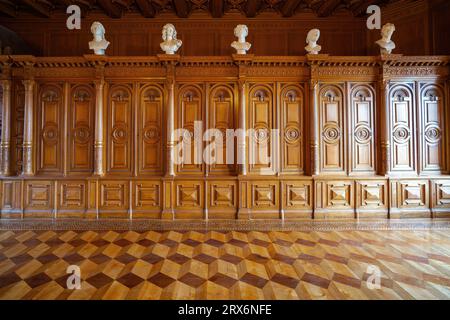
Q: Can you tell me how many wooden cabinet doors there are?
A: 12